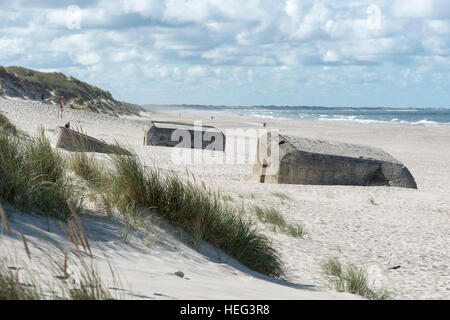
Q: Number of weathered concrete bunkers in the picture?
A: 3